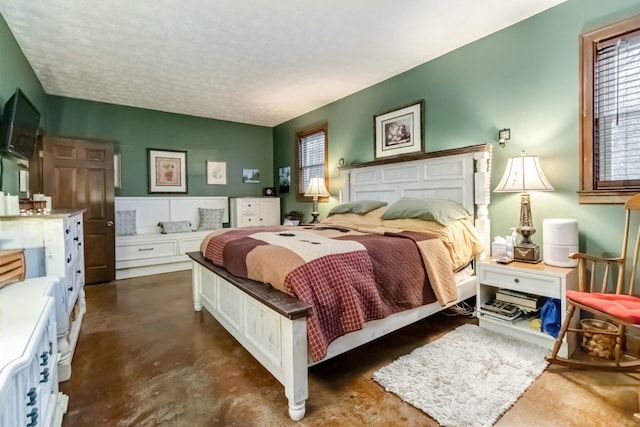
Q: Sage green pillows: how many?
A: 2